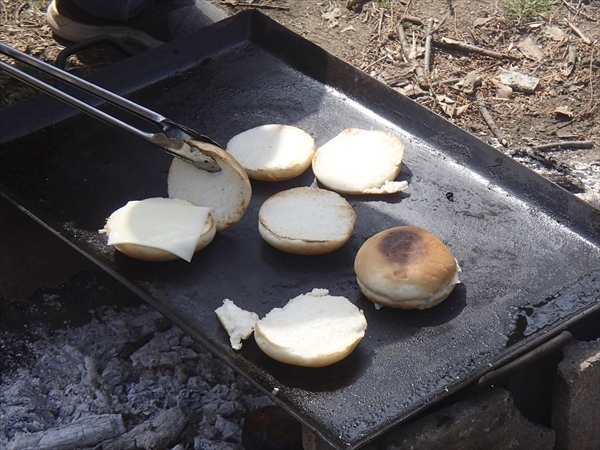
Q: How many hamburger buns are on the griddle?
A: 7